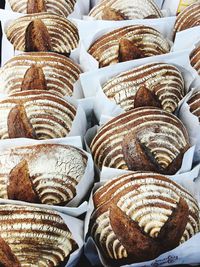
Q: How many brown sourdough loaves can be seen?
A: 14